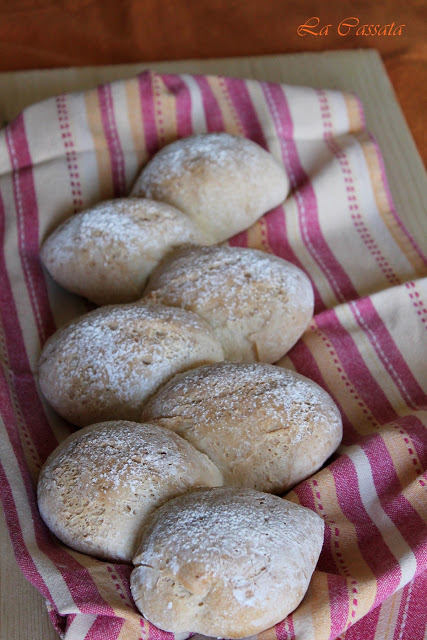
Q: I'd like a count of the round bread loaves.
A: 7